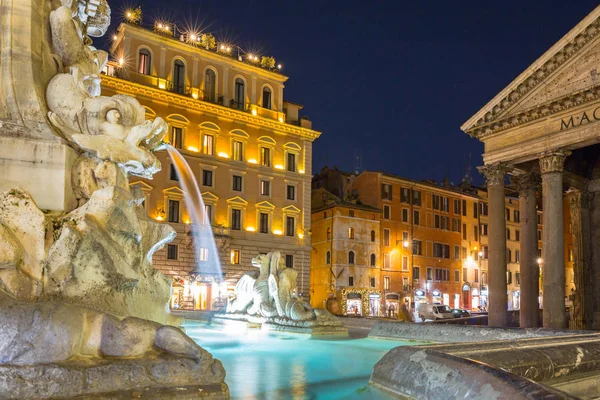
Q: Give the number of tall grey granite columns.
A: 3